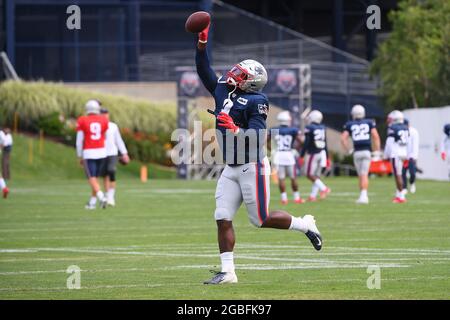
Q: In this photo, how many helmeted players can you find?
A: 6